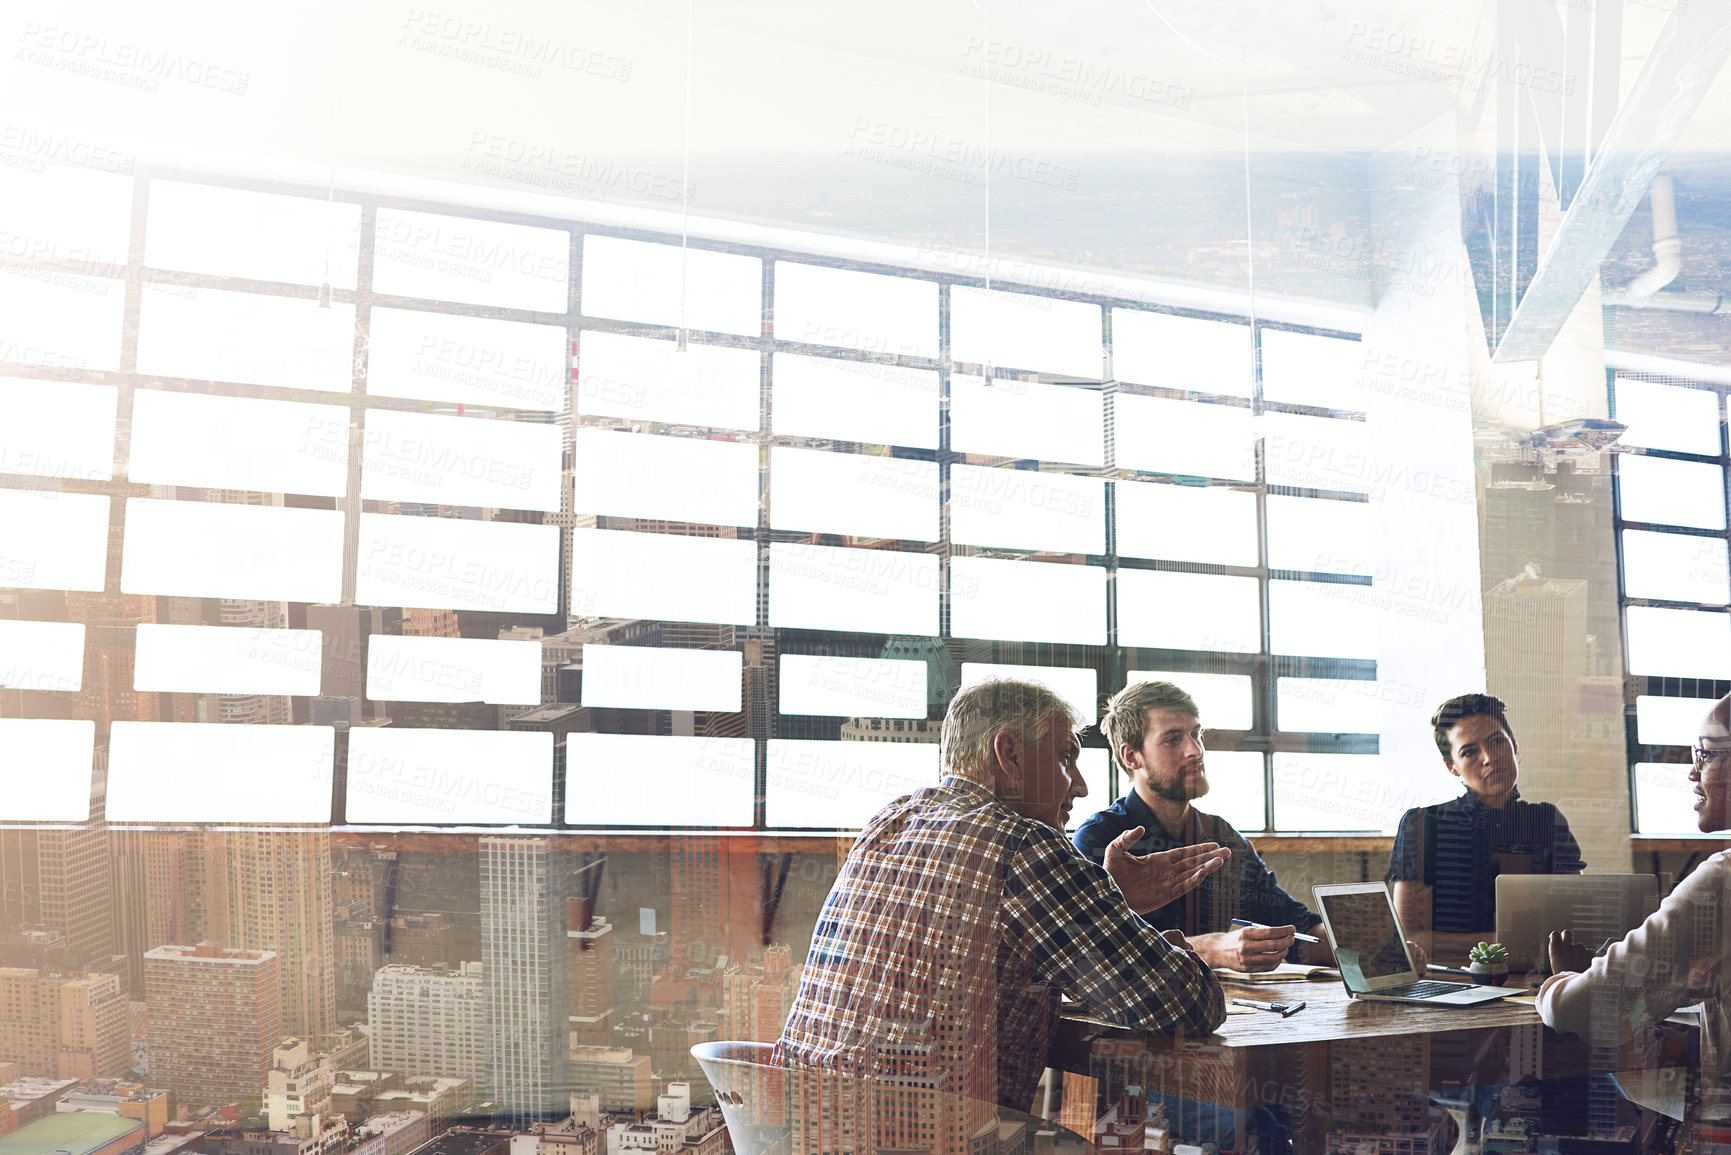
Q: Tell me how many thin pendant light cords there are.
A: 4